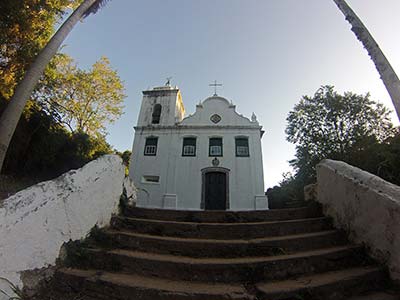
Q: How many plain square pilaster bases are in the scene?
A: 2